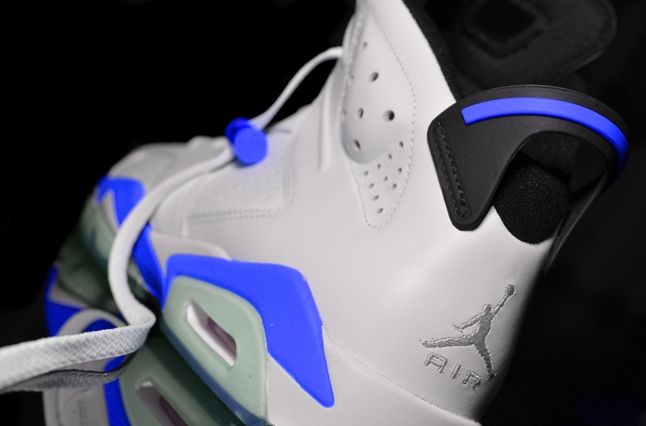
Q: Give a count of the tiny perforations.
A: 10